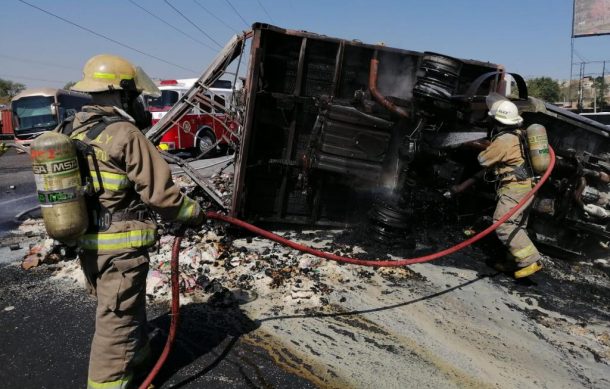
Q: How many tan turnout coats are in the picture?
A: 2